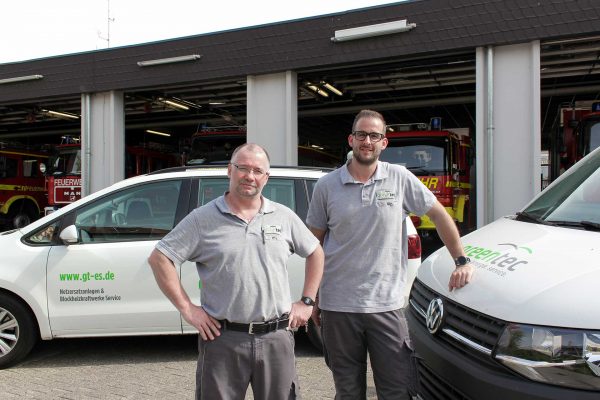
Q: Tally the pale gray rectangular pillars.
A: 3